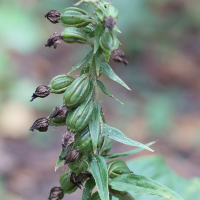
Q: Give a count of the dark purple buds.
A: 11